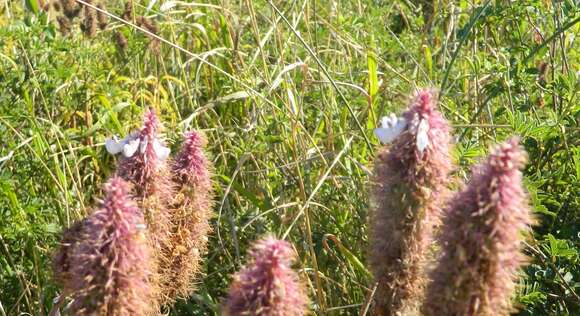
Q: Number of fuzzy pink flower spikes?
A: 6